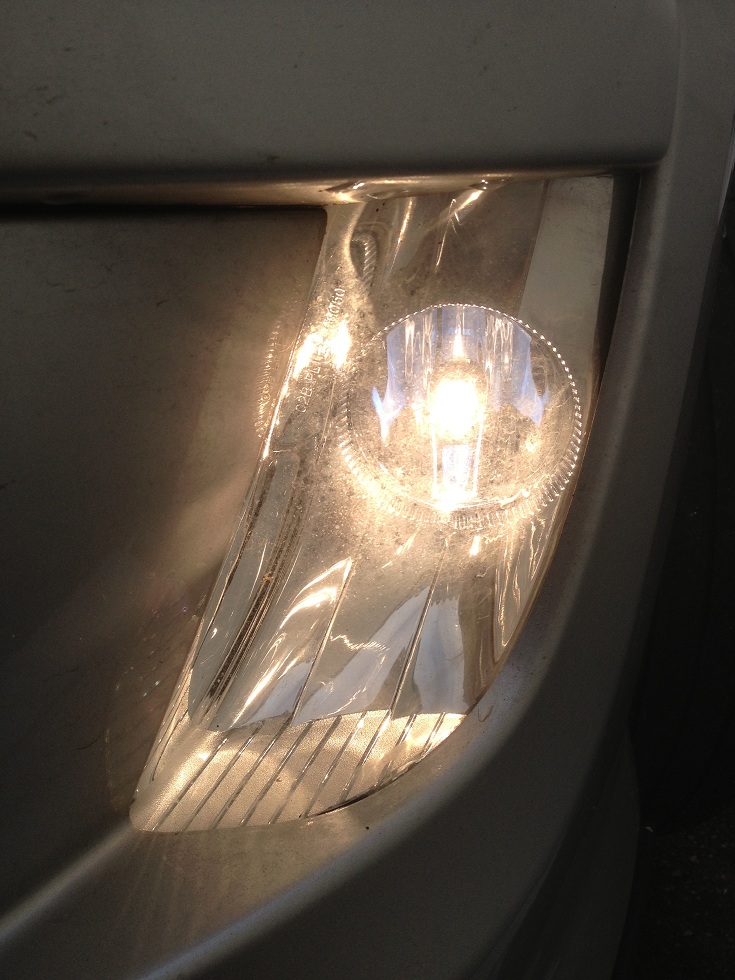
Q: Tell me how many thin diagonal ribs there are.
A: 9